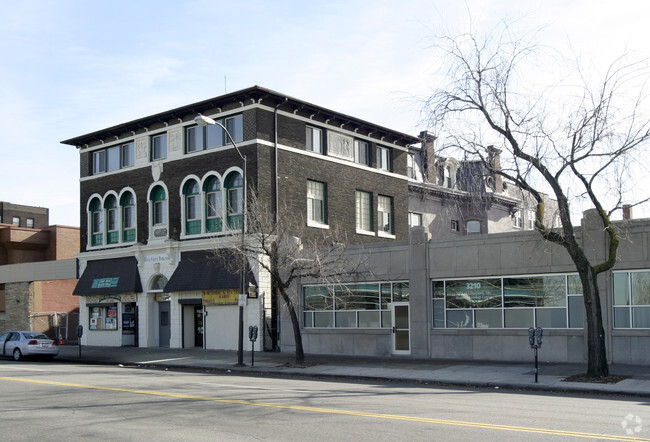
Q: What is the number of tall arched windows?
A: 7